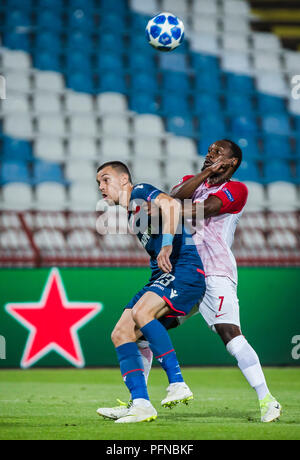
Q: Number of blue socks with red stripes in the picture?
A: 2